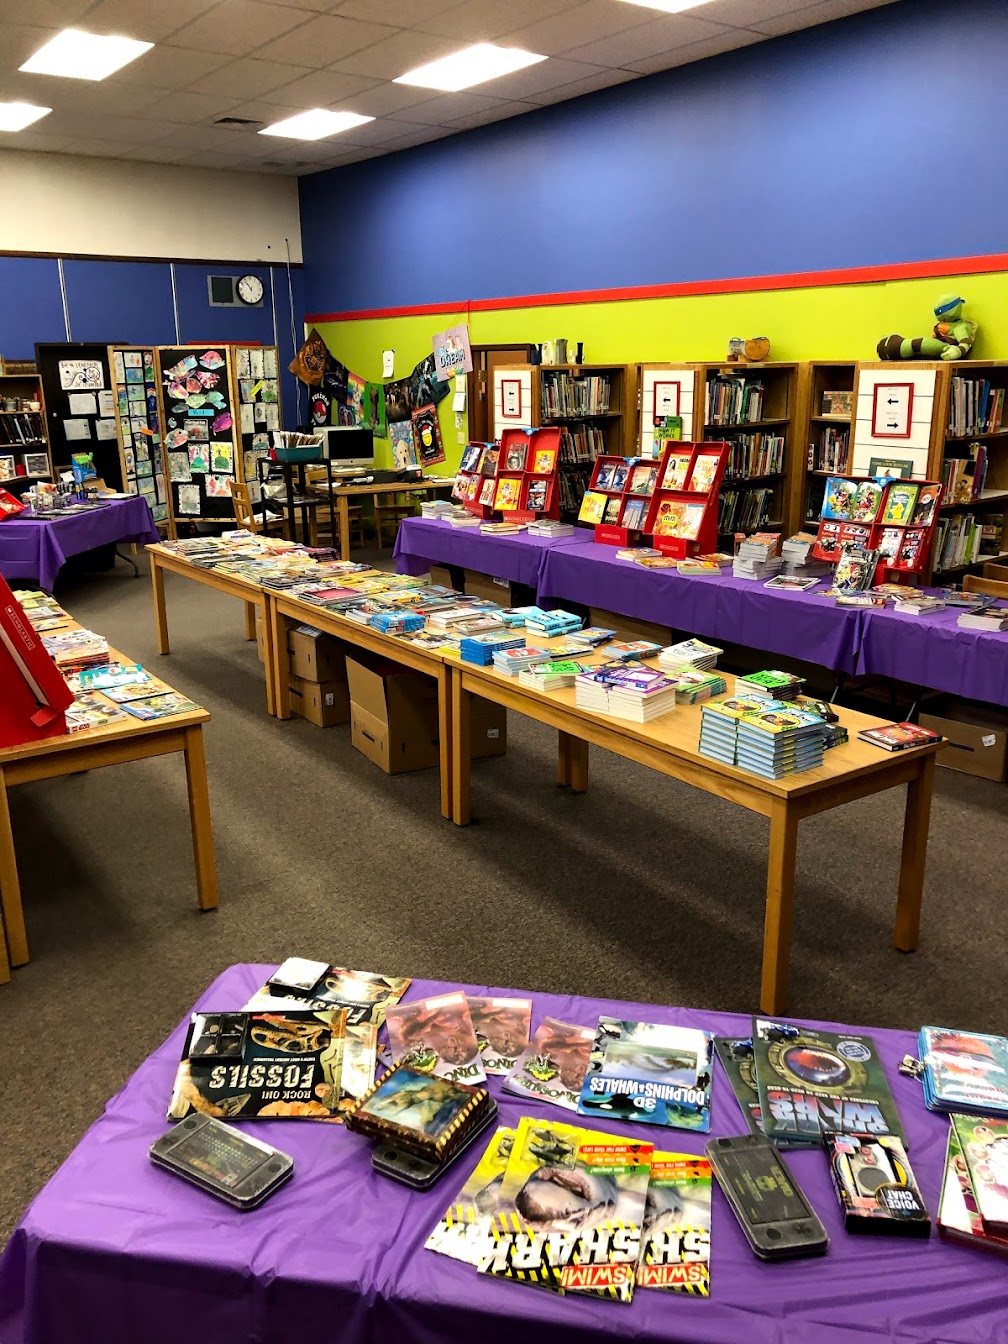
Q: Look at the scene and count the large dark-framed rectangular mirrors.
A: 0